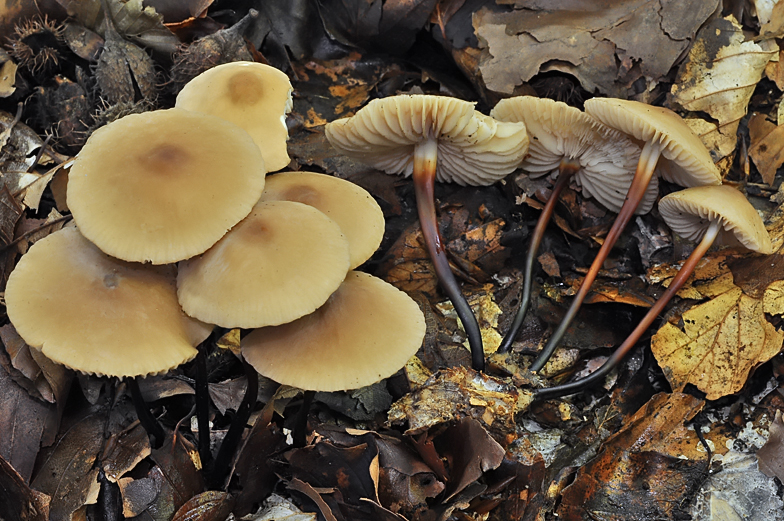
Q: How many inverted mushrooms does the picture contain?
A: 4